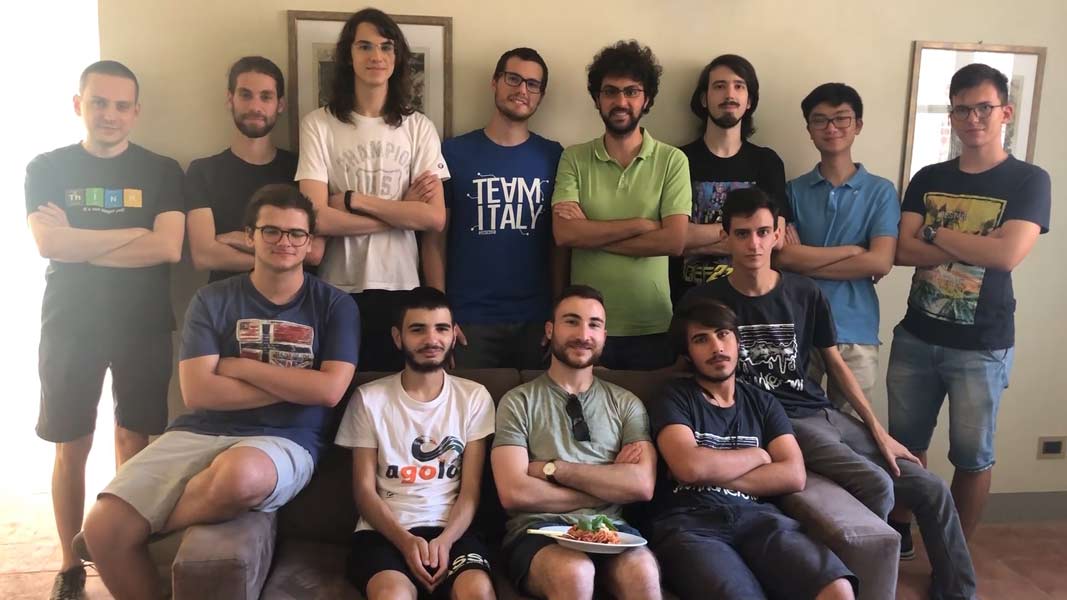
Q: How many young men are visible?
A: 13